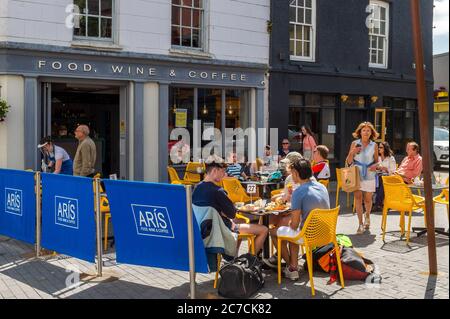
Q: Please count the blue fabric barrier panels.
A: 3